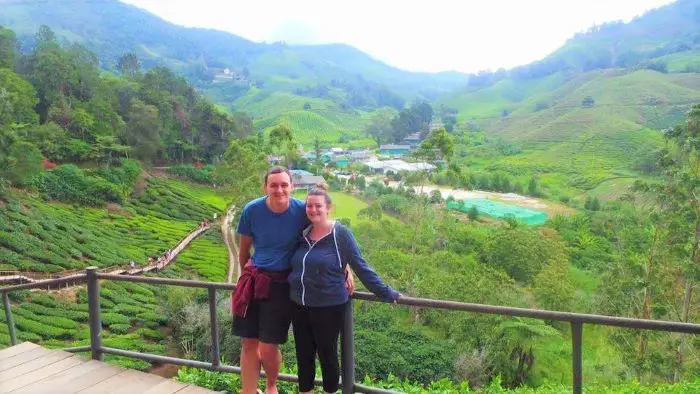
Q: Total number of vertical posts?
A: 5